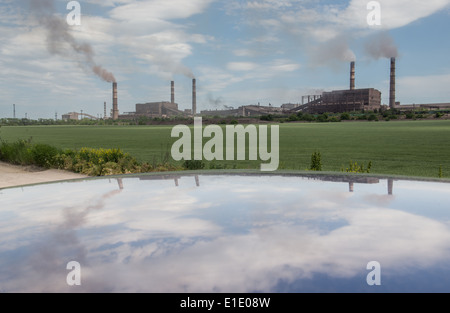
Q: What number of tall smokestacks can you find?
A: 5